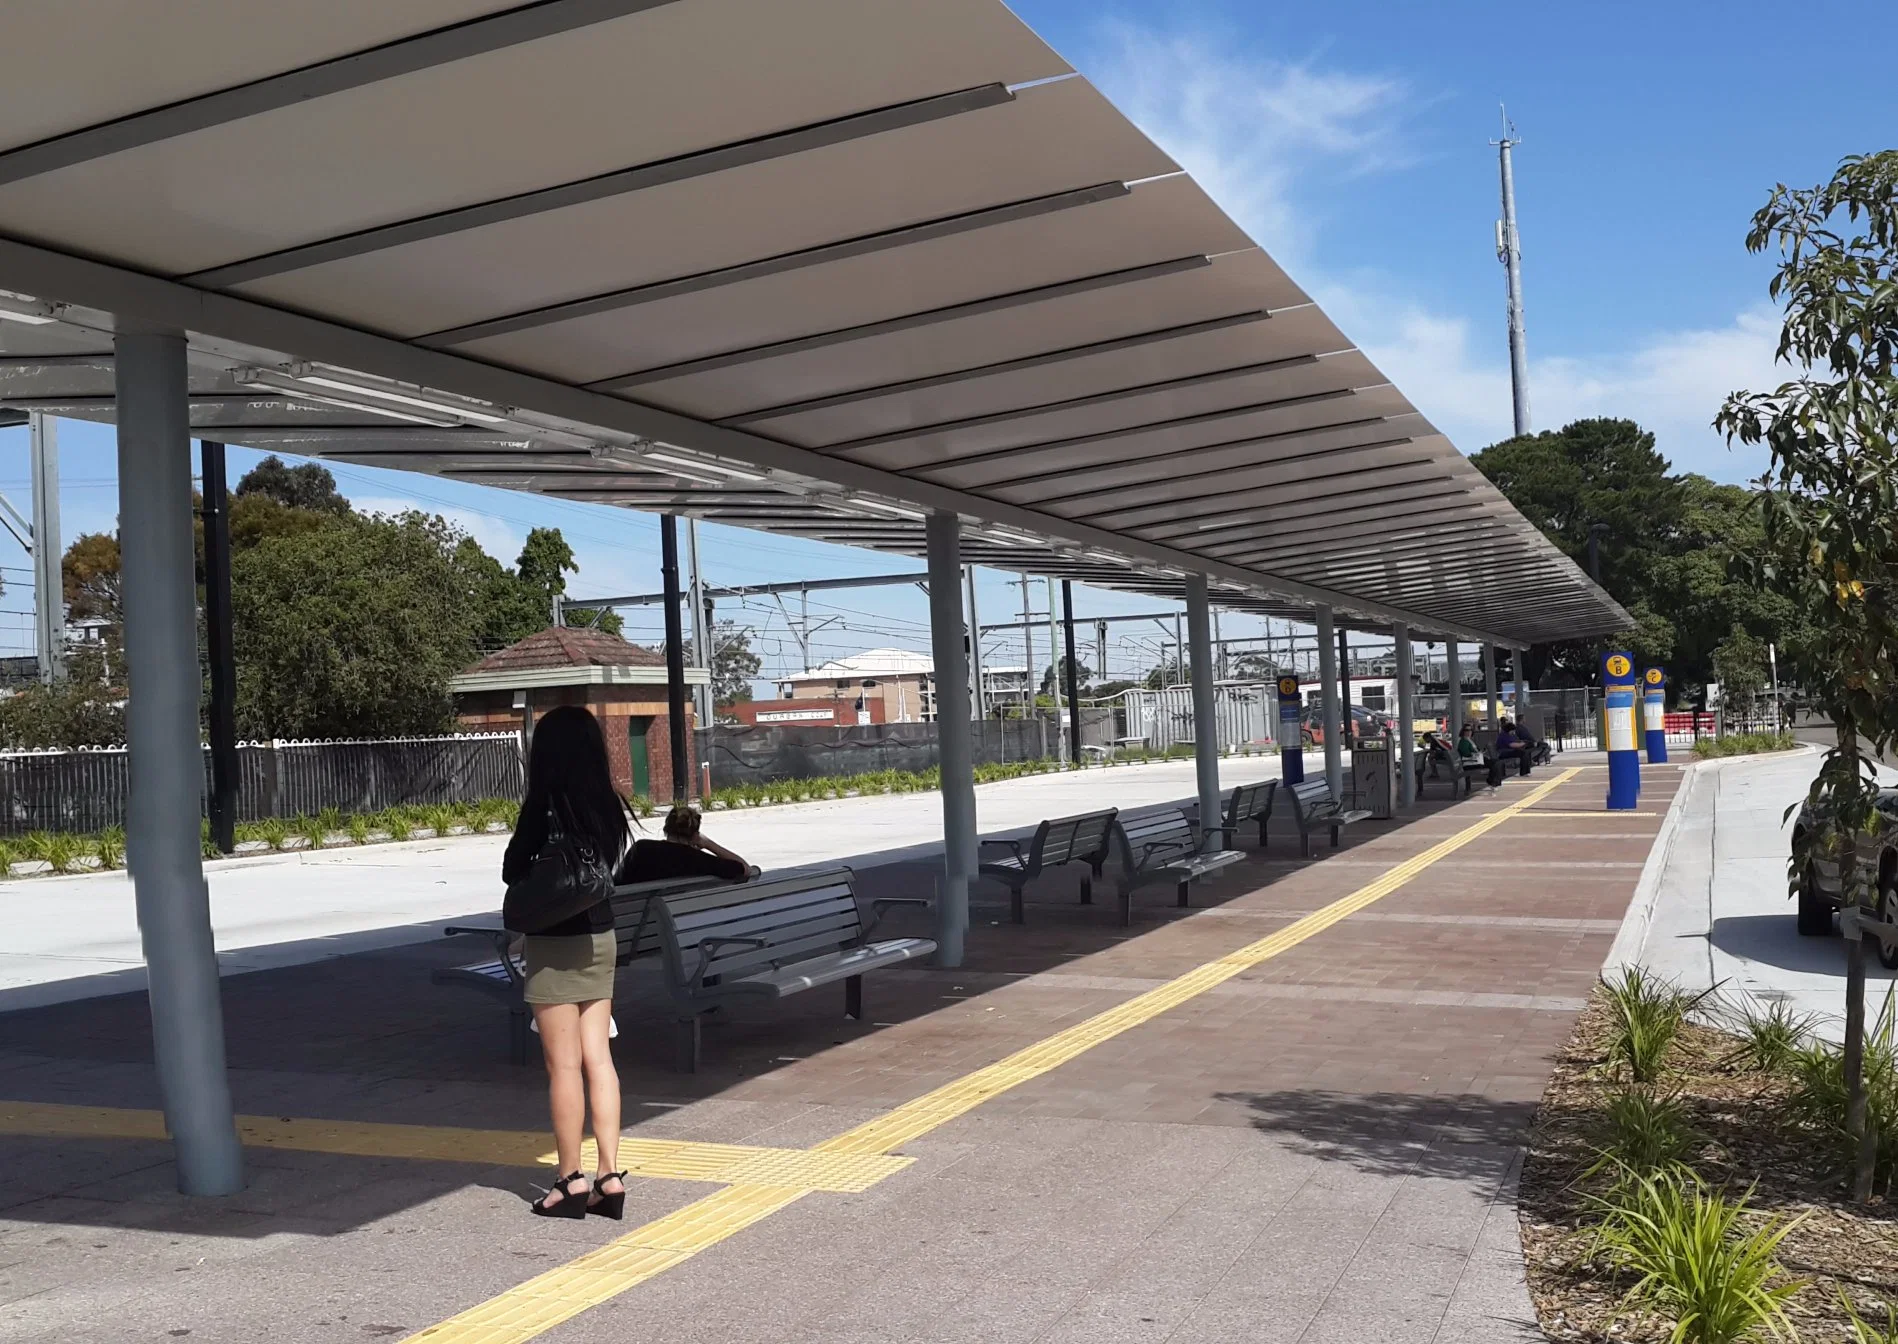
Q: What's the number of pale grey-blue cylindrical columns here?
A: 8